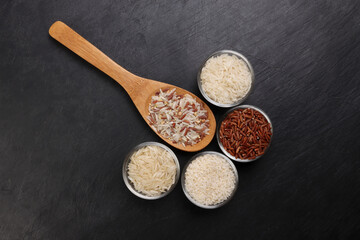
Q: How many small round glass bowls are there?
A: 4